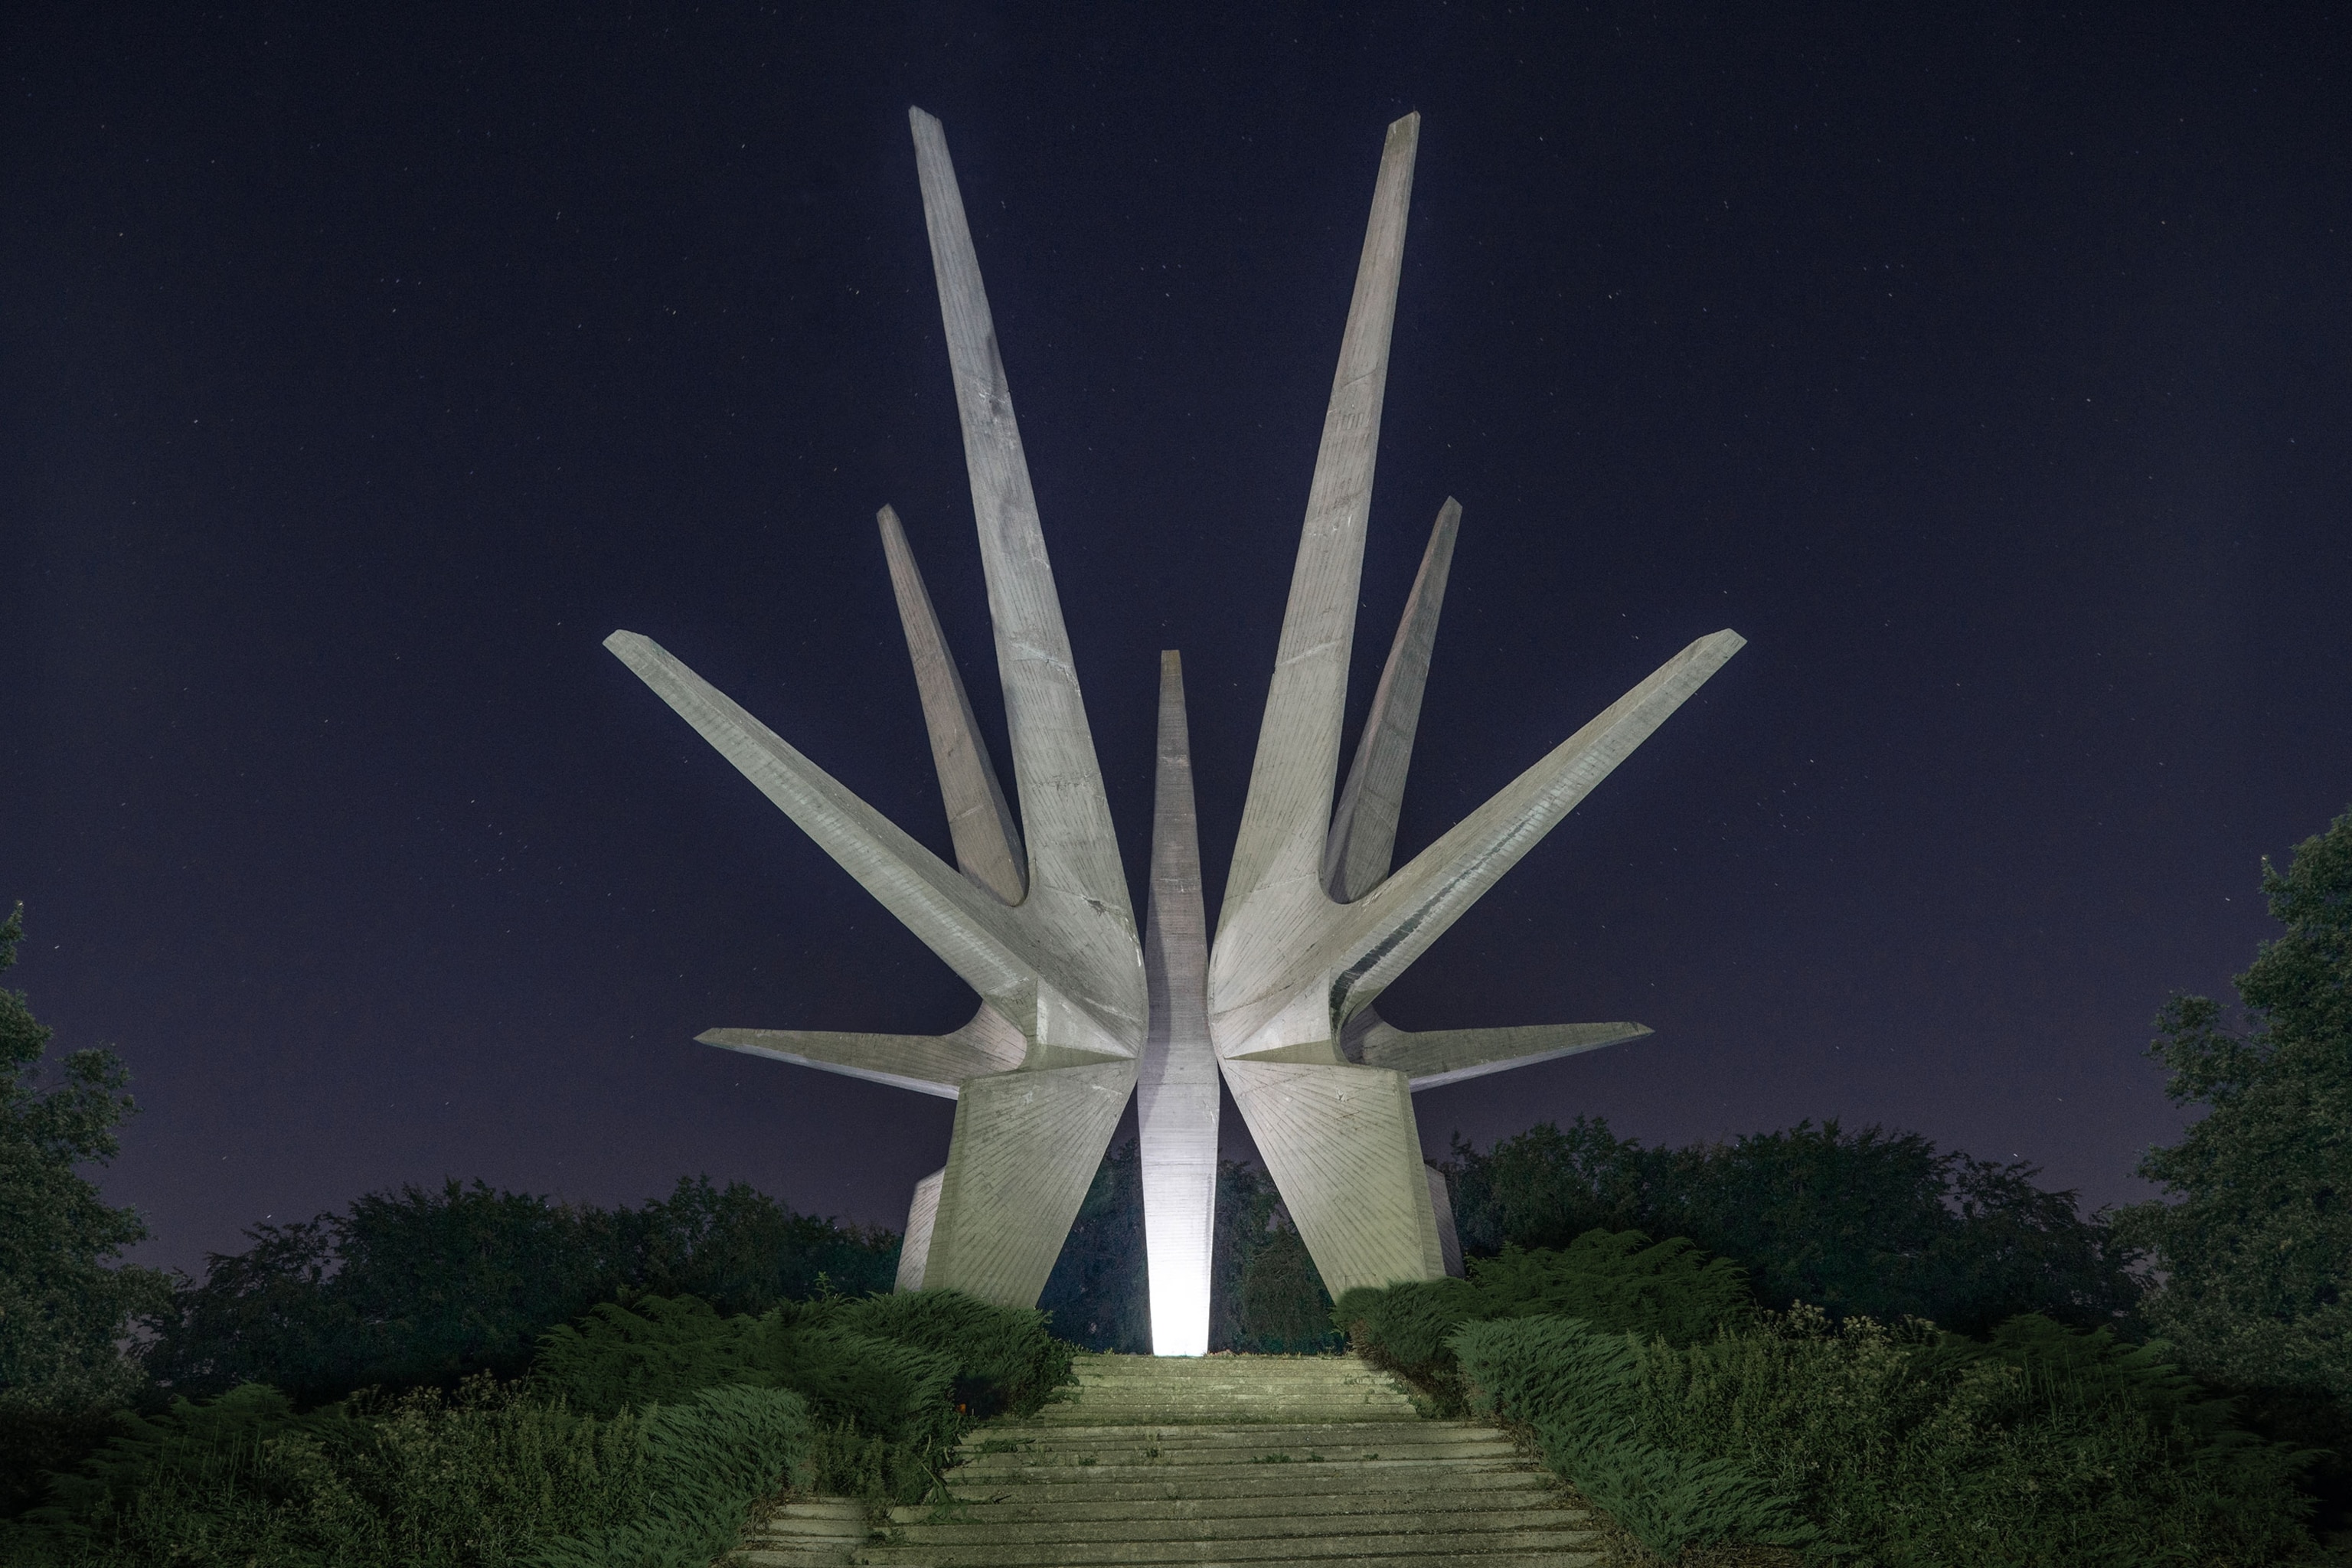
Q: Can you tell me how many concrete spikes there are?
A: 9